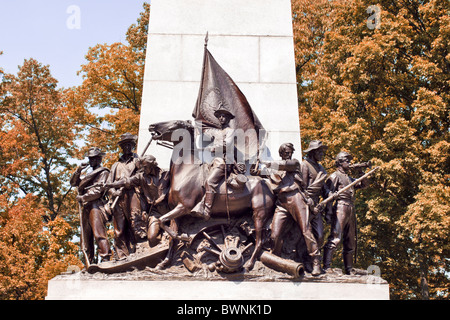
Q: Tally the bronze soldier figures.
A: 7